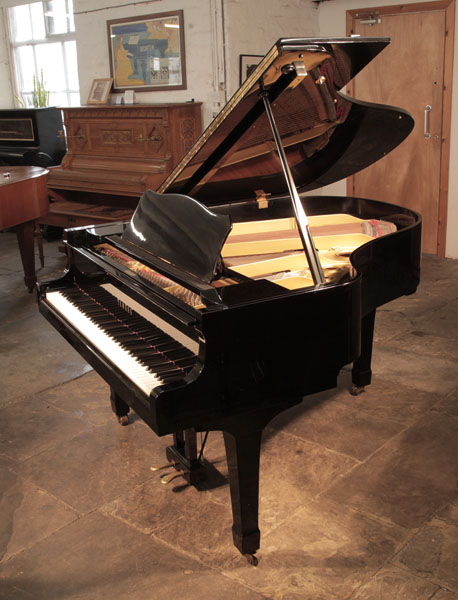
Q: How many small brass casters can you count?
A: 3